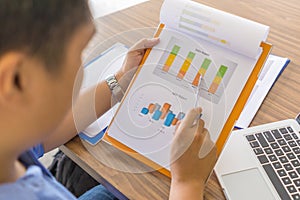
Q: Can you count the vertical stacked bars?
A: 4